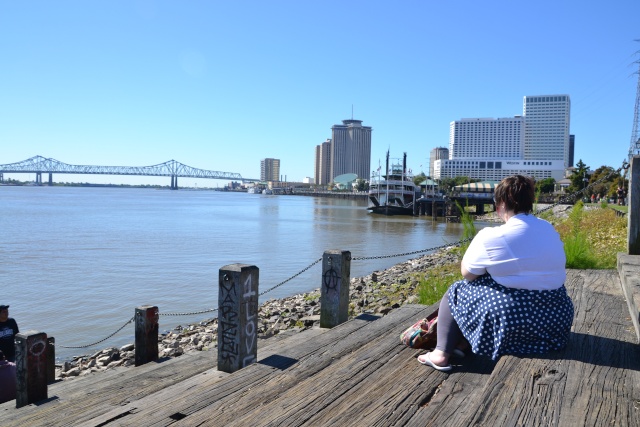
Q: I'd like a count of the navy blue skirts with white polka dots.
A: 1